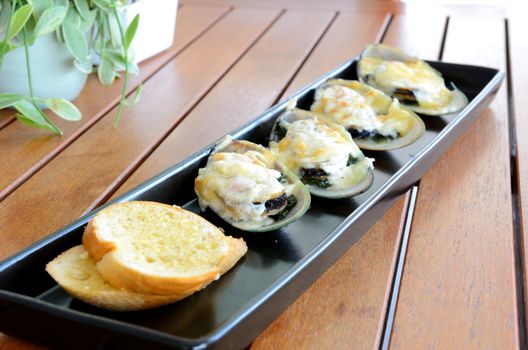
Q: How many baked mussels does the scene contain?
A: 4